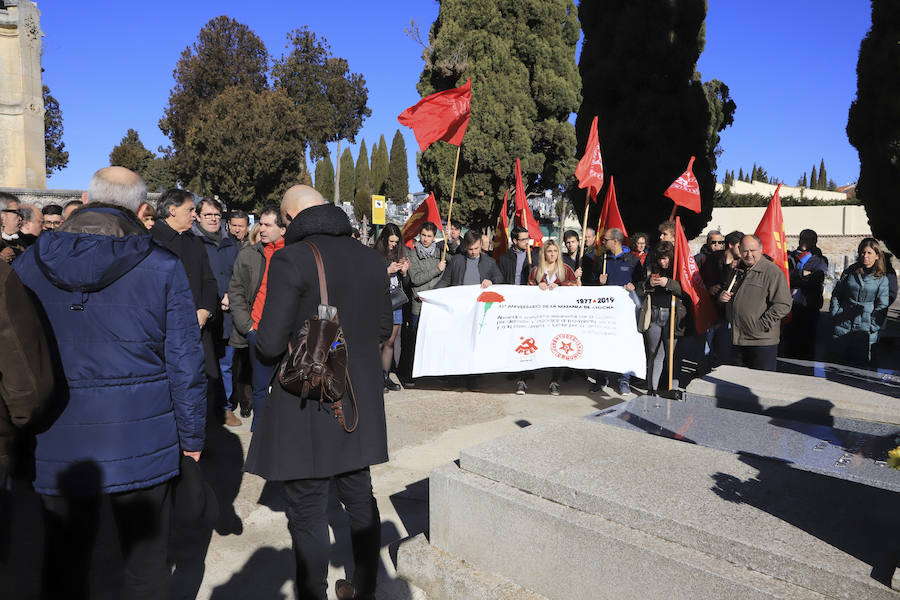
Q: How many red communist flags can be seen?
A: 9